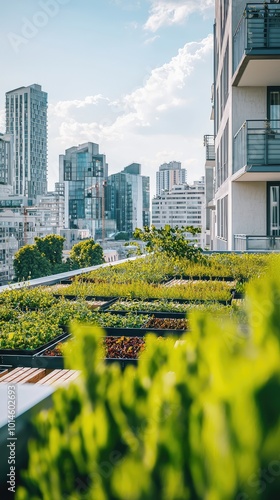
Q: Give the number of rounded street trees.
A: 3